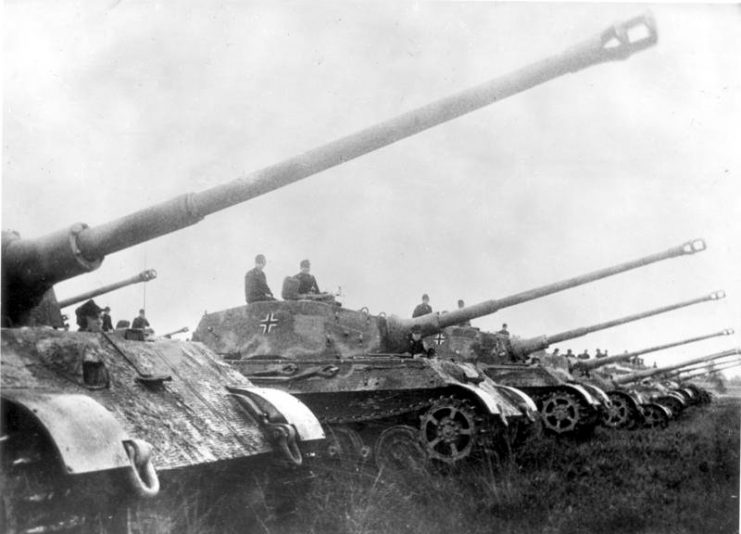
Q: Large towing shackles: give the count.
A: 2